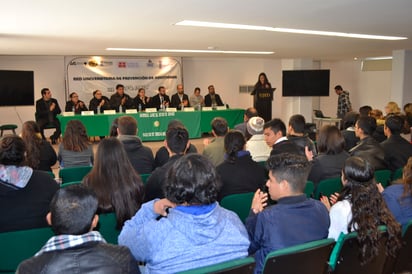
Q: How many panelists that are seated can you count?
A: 9